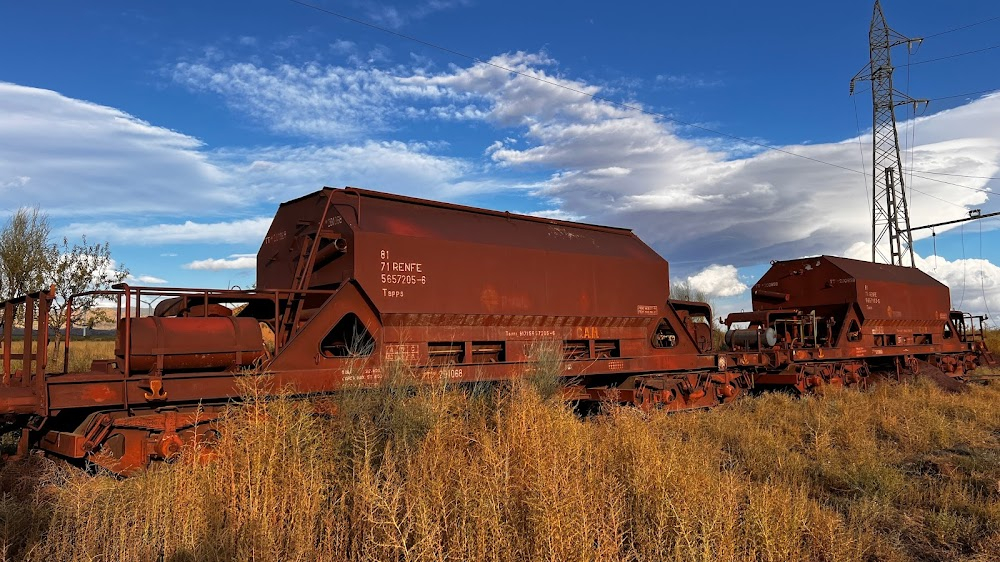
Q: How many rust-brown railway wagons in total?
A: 2